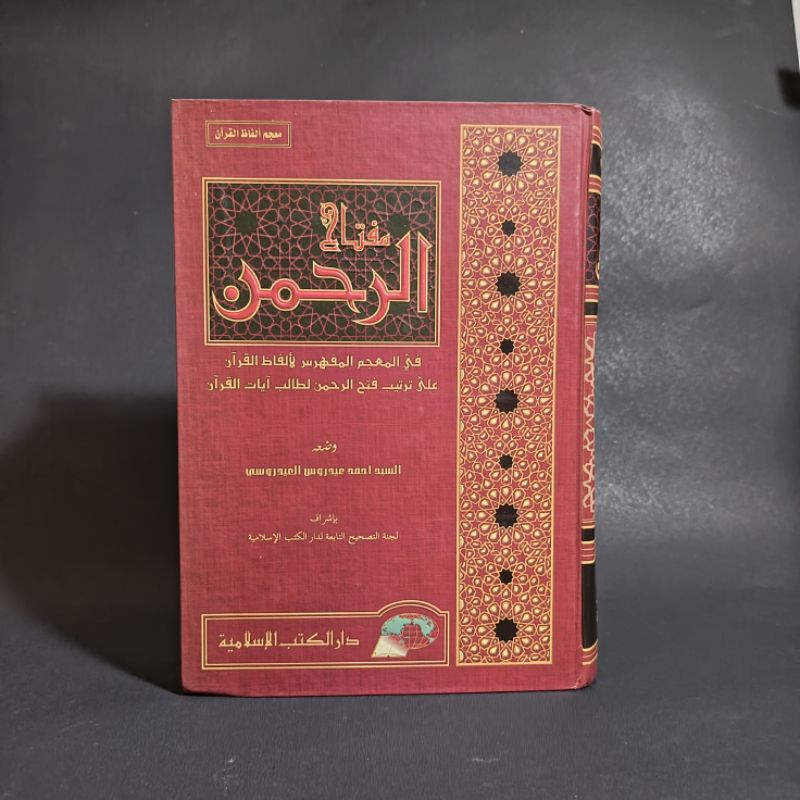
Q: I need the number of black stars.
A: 9